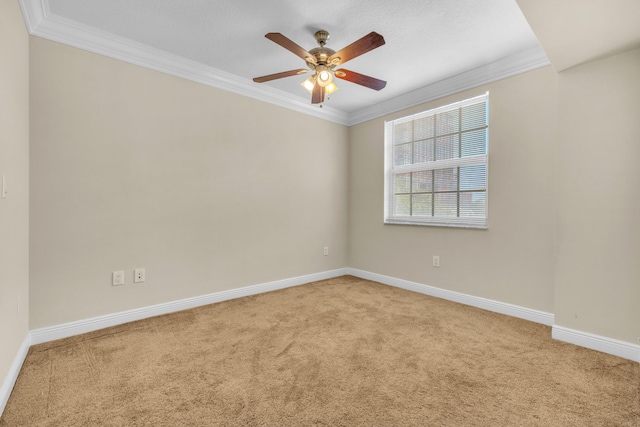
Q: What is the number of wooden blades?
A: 5